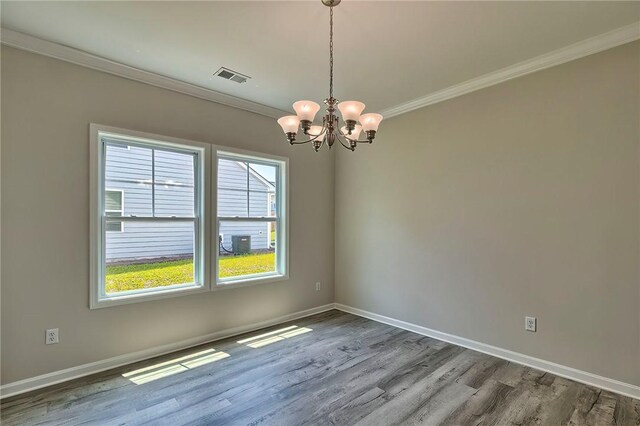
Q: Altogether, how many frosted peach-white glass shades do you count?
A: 6